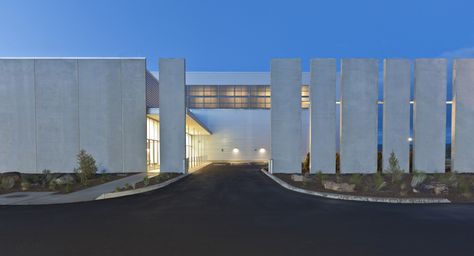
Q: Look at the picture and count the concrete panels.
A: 11